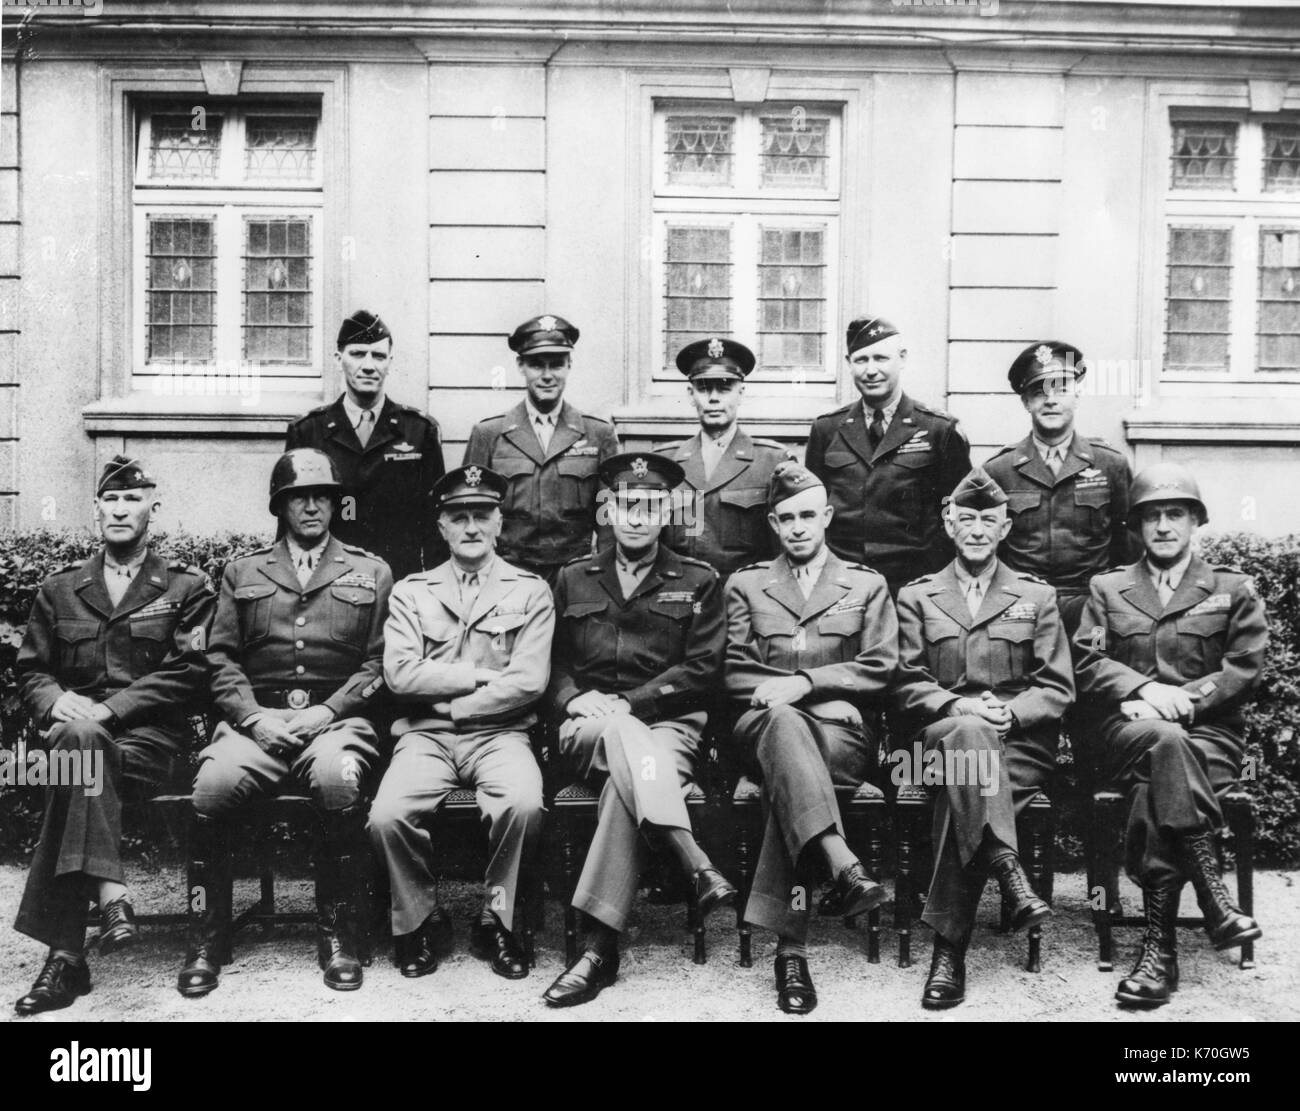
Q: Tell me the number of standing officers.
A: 5